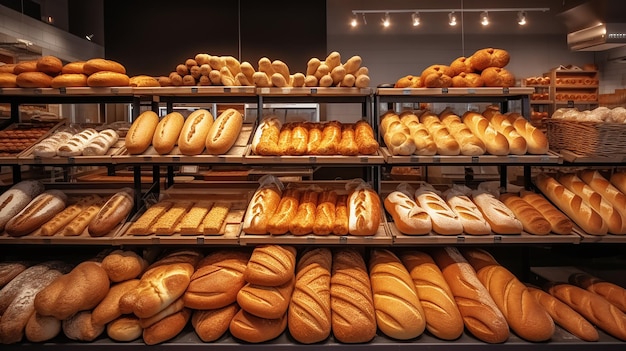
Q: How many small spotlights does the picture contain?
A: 6